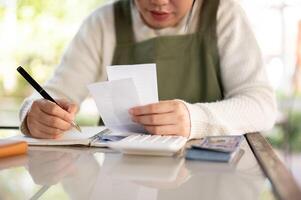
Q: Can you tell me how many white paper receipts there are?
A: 2